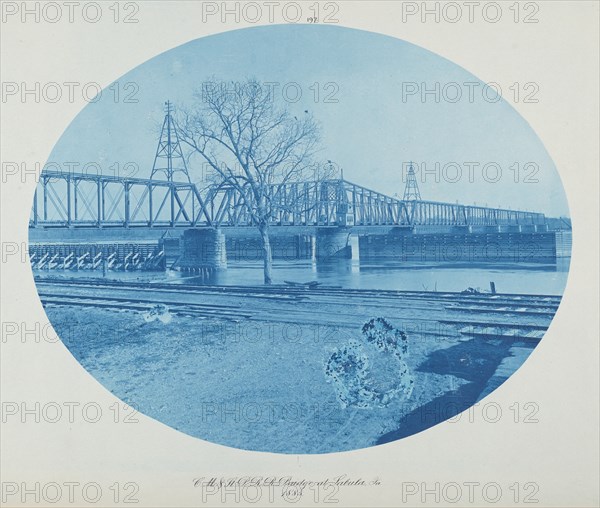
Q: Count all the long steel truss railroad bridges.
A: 1